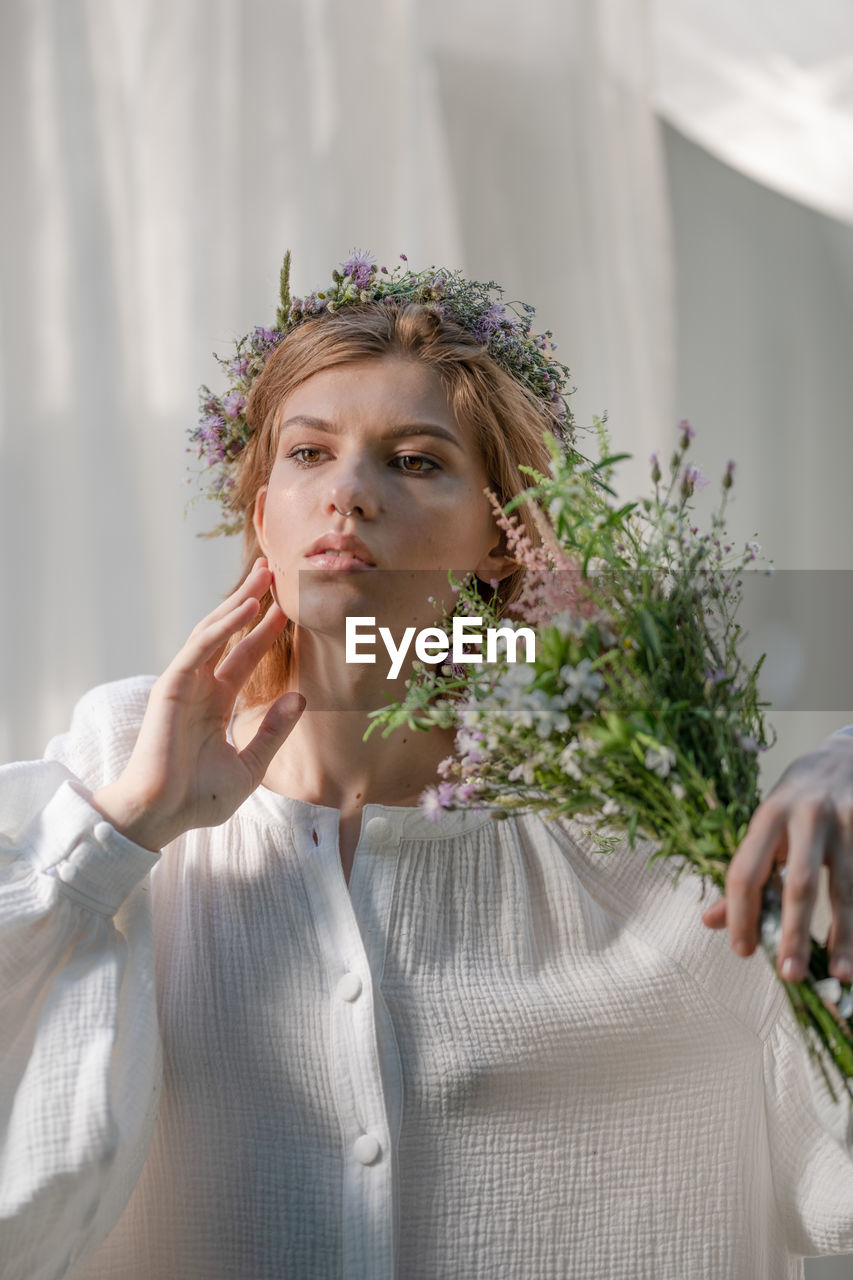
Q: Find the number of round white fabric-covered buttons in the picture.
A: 5